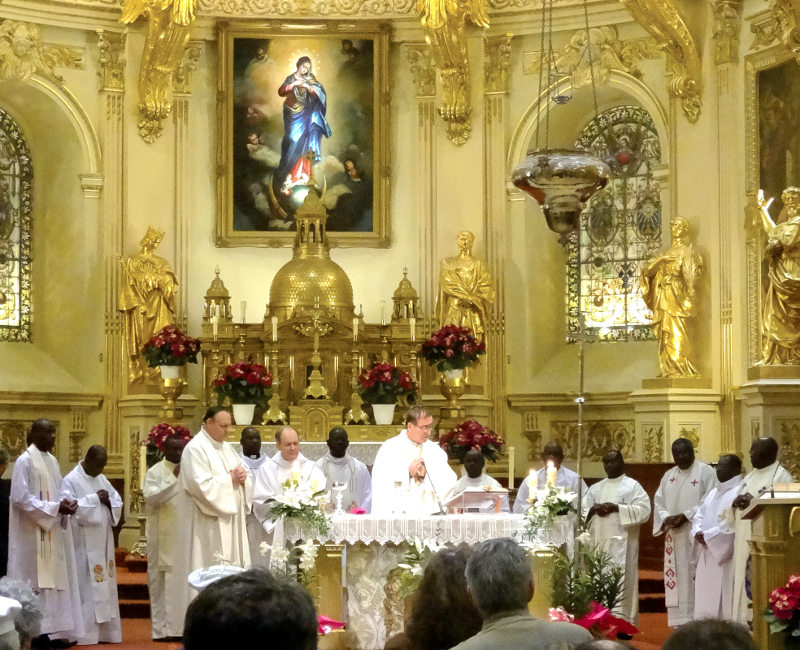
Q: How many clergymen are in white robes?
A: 14